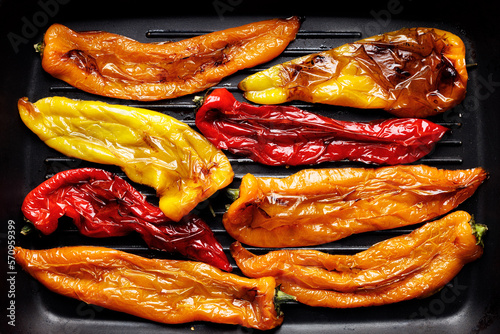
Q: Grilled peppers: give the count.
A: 8